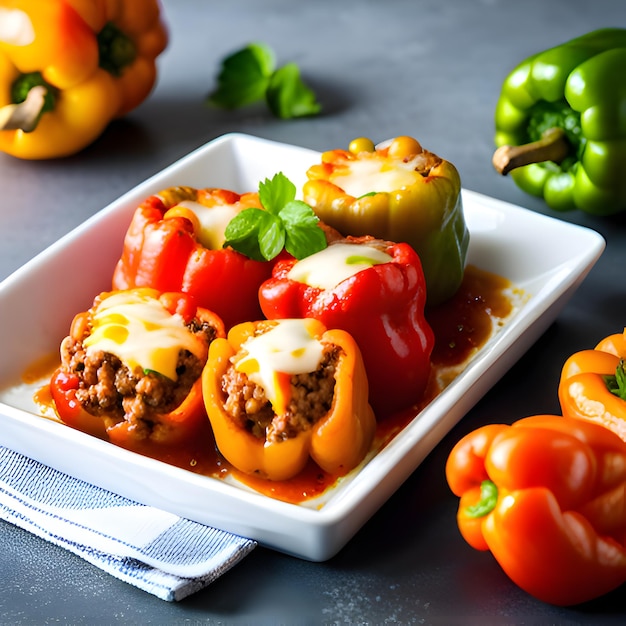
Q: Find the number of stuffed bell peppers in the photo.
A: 5